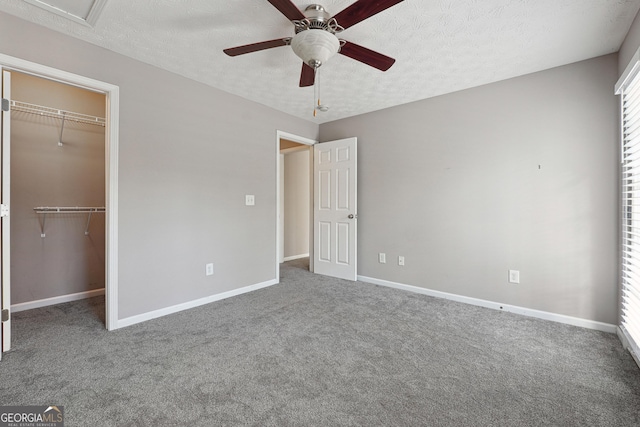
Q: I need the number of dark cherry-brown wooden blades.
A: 5